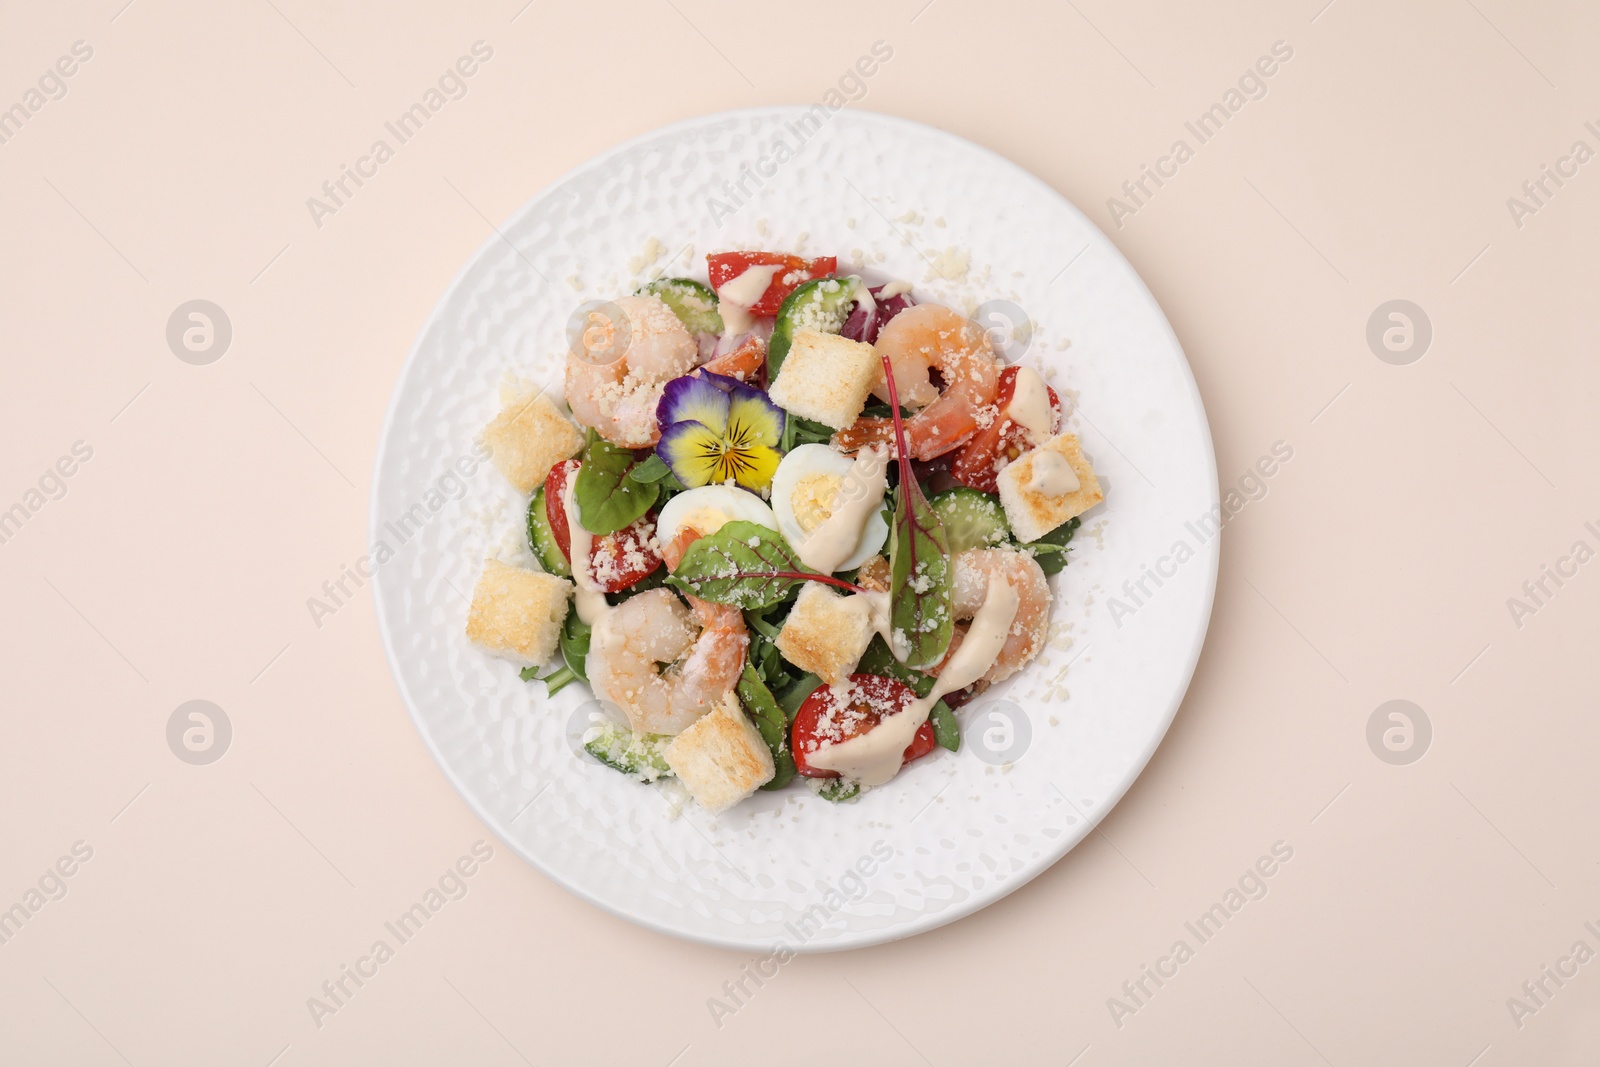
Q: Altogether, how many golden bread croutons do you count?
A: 6